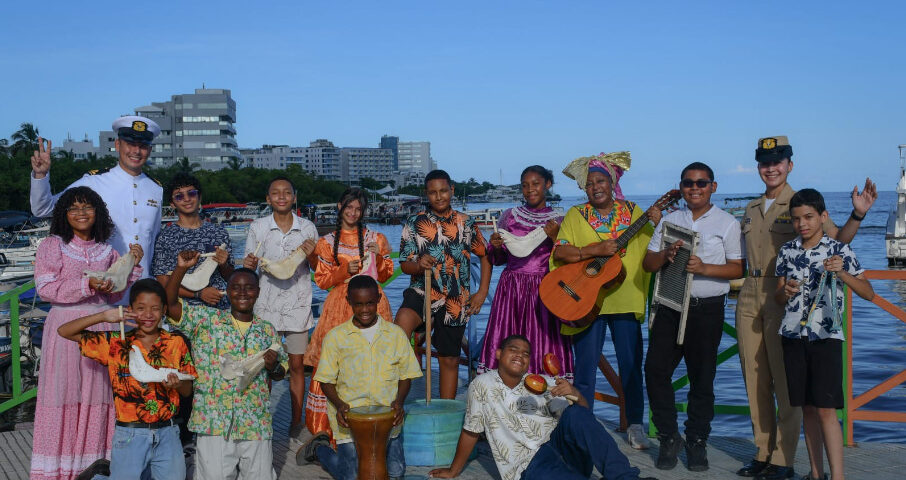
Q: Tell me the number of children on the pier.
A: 12